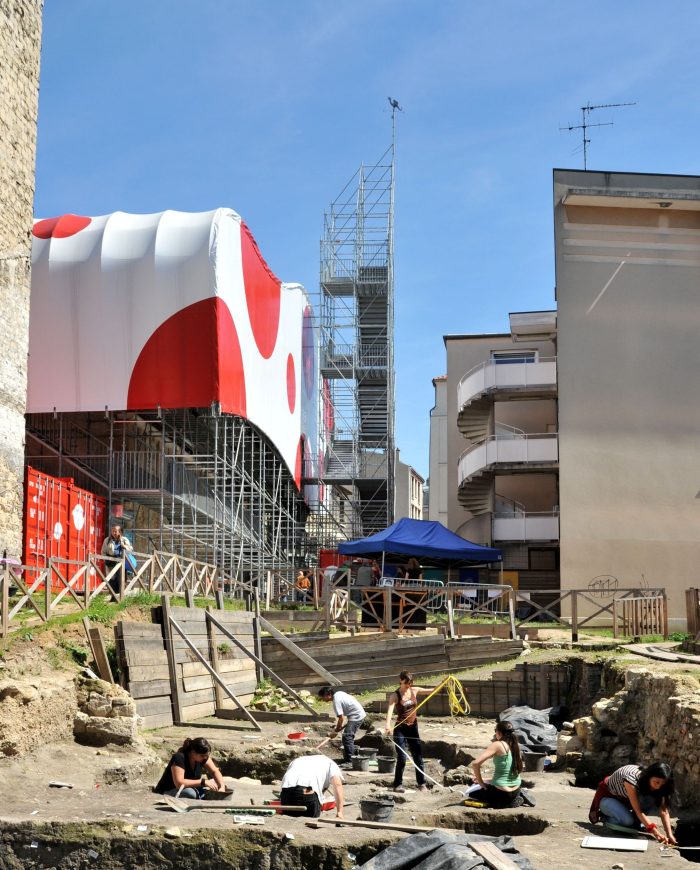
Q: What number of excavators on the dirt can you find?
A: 6